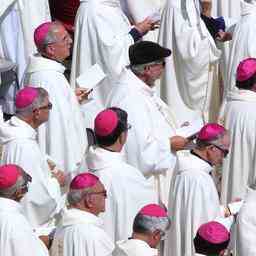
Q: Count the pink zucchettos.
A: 9